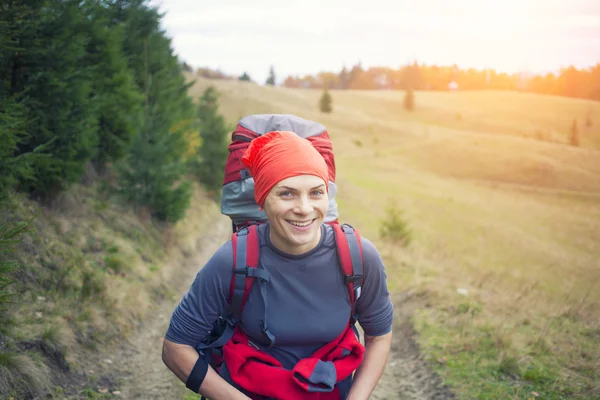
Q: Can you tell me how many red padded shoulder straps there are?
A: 2